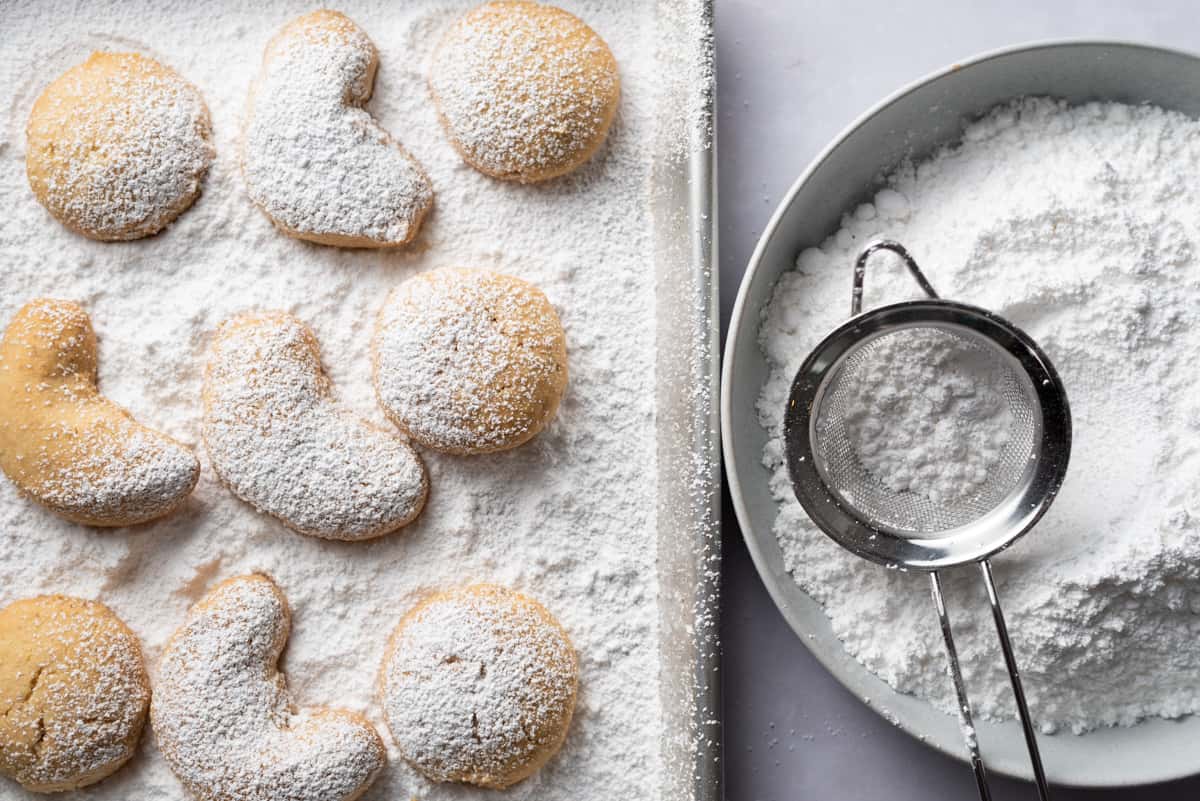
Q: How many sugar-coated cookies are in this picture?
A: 9